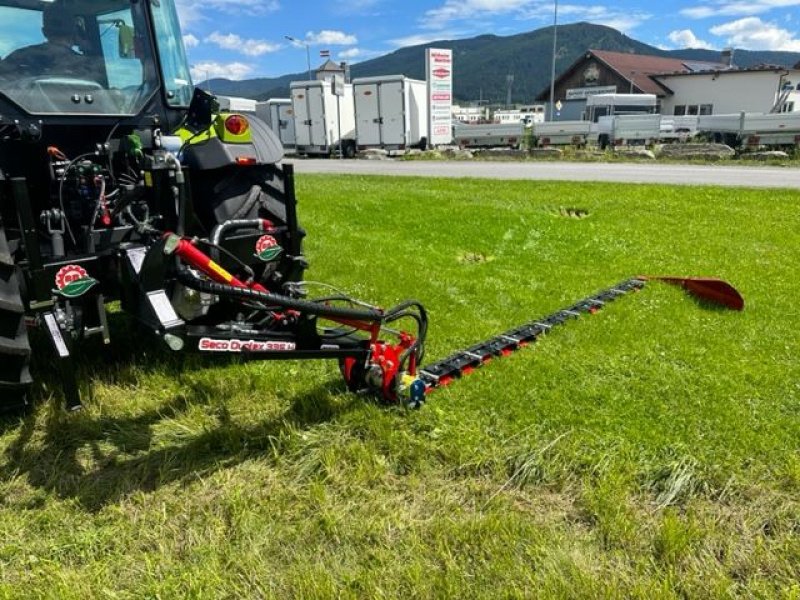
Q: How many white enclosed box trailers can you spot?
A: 3